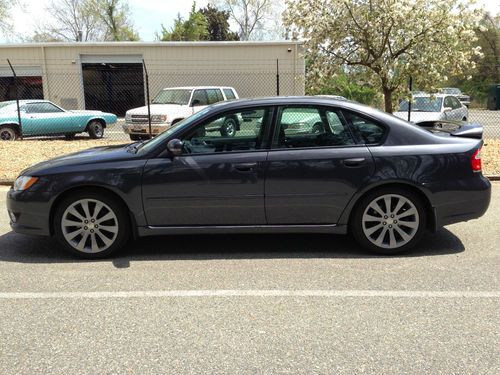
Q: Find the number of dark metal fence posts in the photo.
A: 4